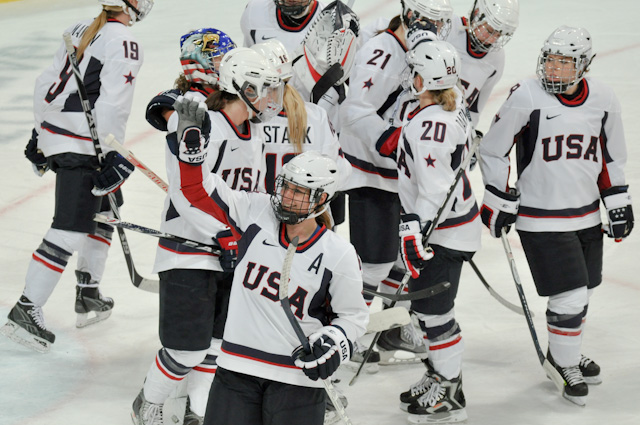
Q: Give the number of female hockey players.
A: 10